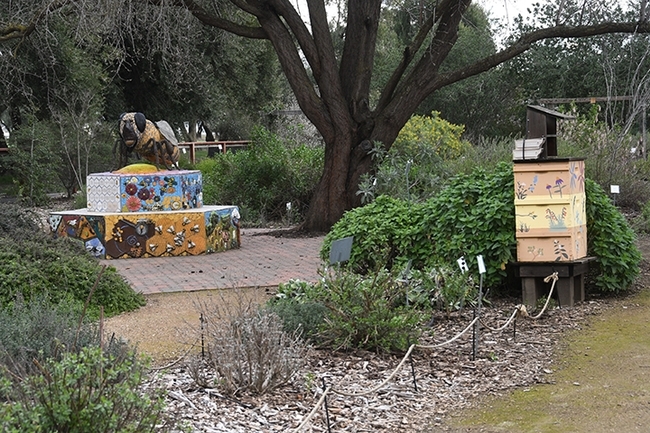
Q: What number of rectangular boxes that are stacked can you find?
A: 3